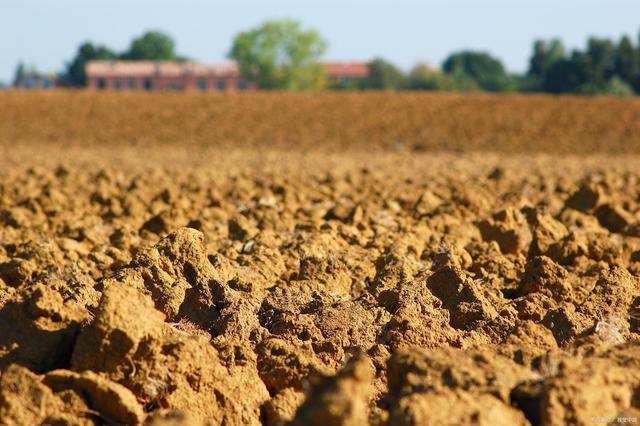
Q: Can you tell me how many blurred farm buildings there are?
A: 2